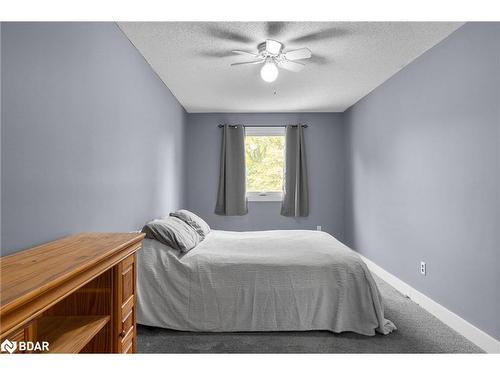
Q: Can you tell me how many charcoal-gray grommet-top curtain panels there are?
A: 2